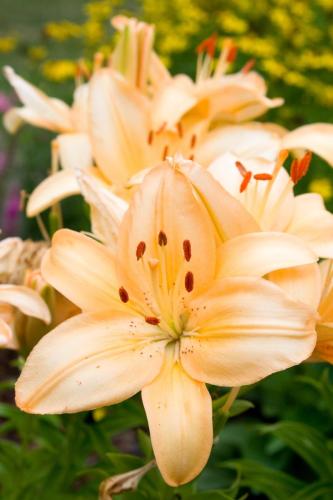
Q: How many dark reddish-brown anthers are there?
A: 6